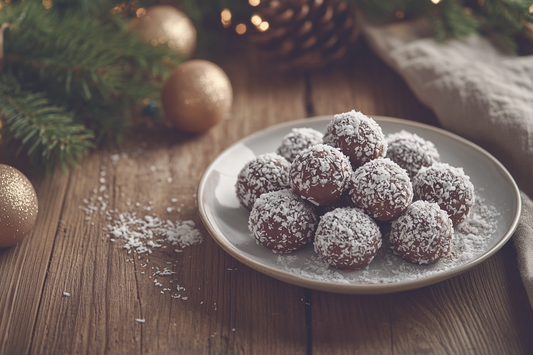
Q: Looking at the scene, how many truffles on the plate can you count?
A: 10